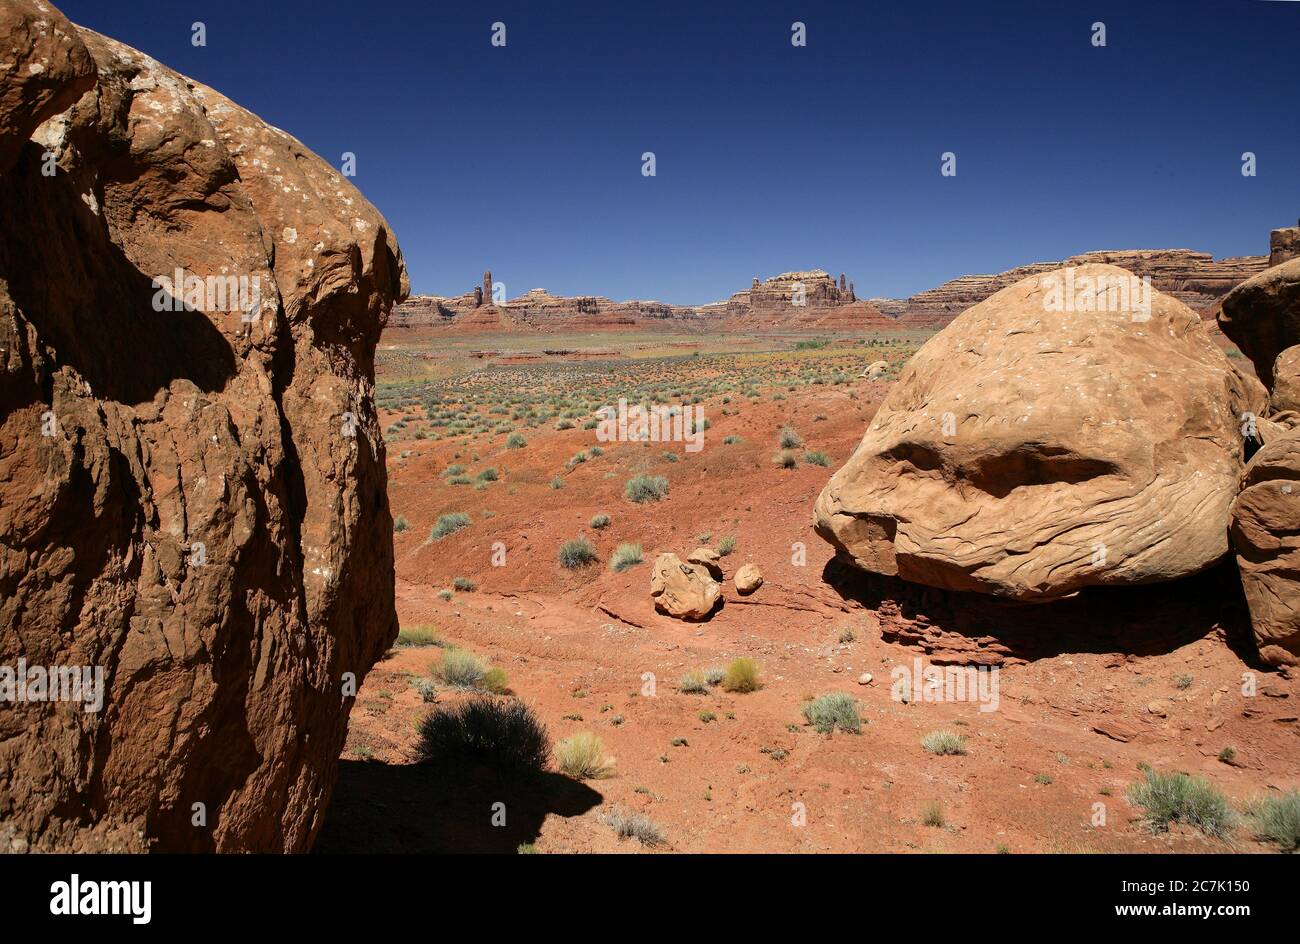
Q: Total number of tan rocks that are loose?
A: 3